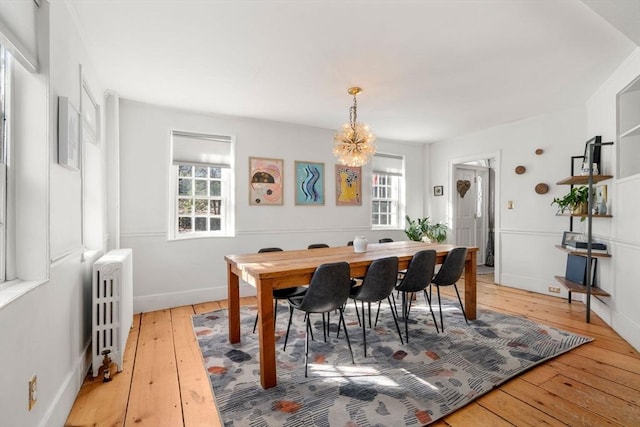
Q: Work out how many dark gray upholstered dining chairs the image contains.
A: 8